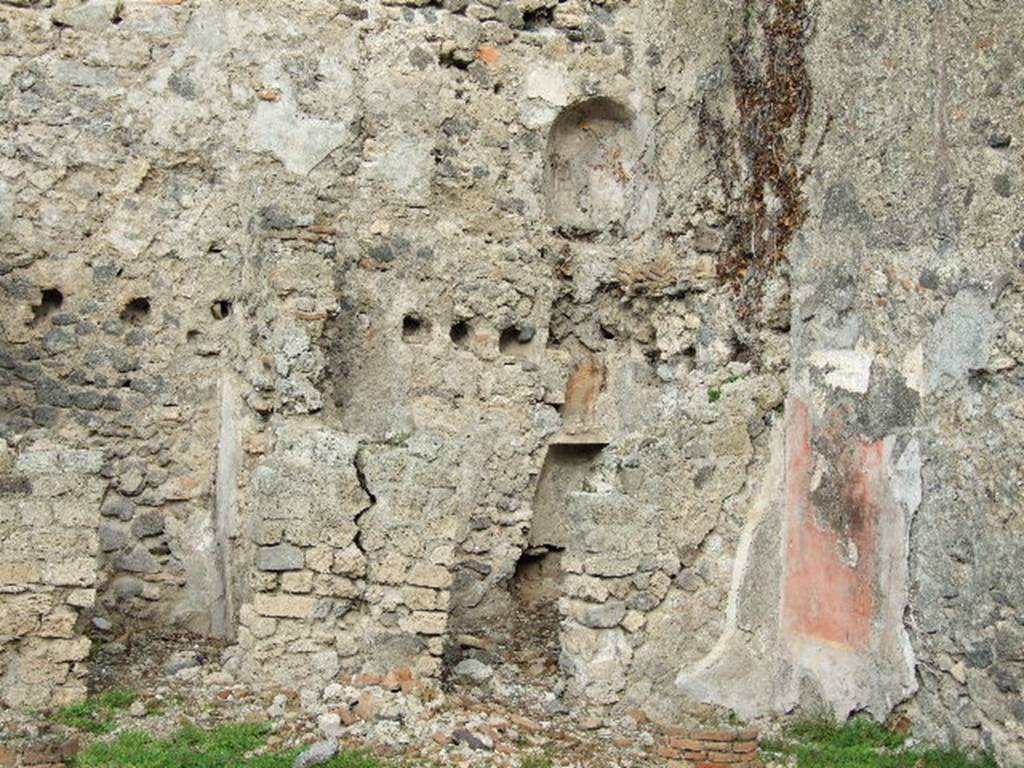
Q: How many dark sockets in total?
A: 6